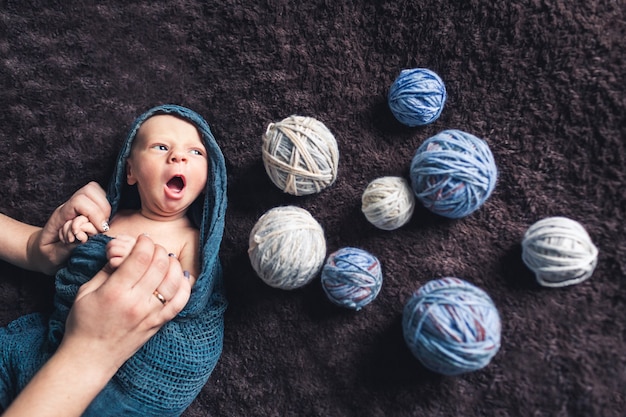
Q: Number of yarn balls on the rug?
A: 8